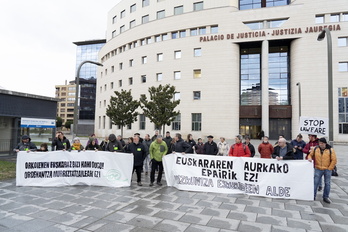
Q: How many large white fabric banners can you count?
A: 2